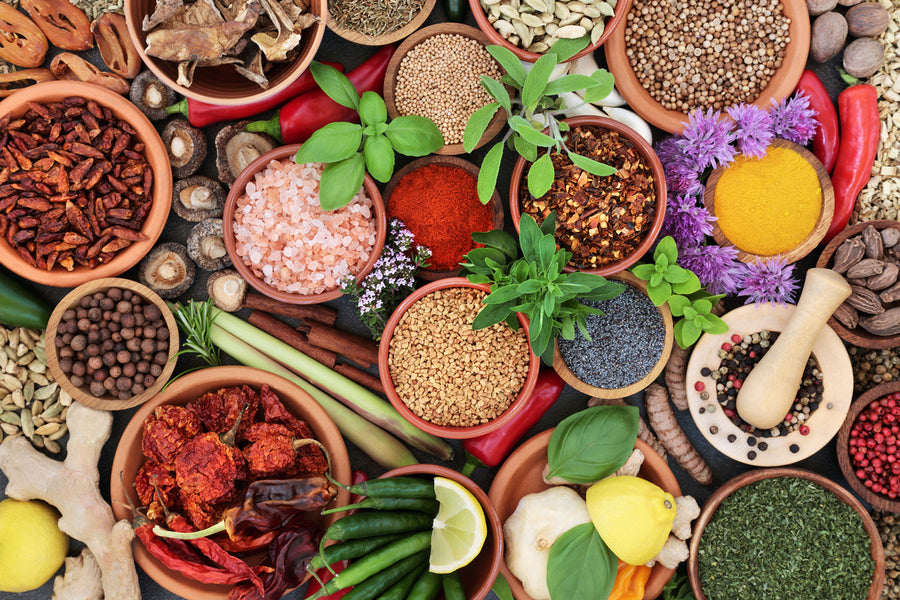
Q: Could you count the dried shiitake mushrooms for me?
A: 7